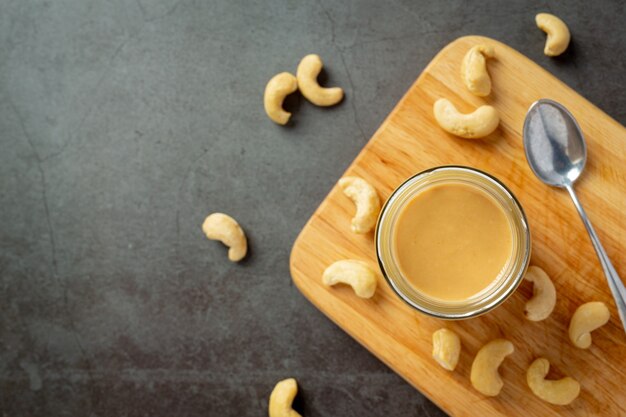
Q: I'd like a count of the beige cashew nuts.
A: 14